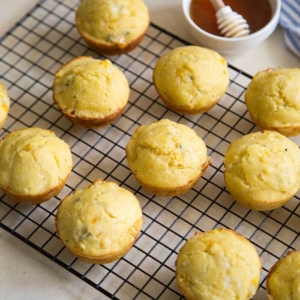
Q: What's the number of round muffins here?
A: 11